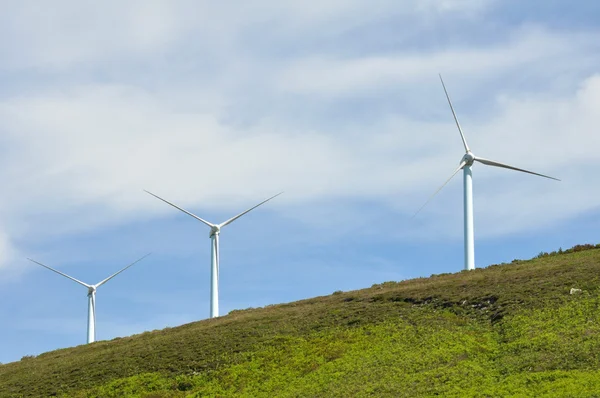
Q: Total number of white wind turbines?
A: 3